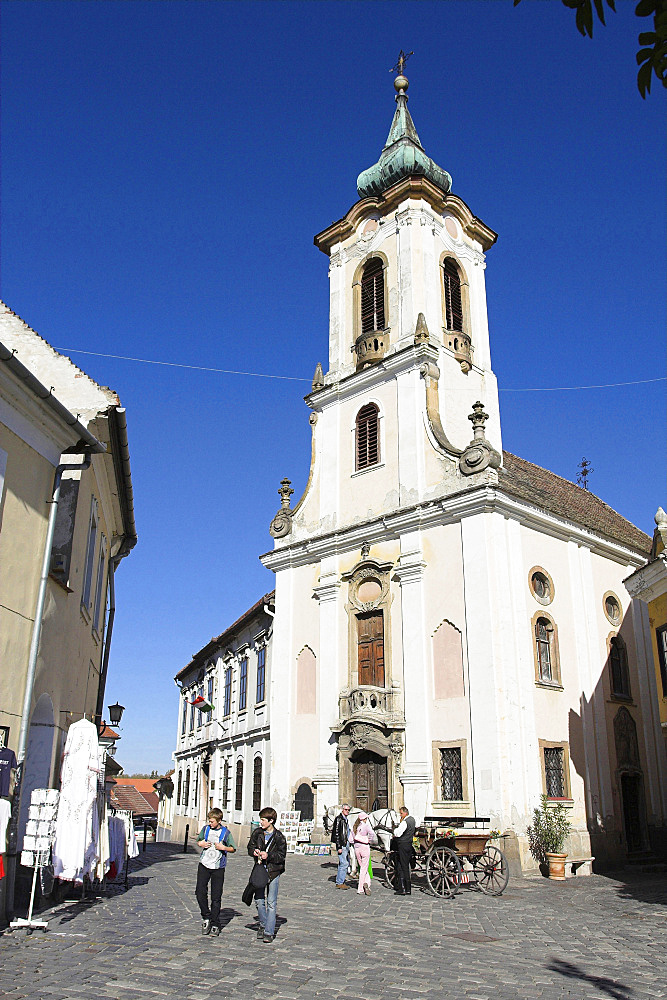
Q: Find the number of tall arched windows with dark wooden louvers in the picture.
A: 3